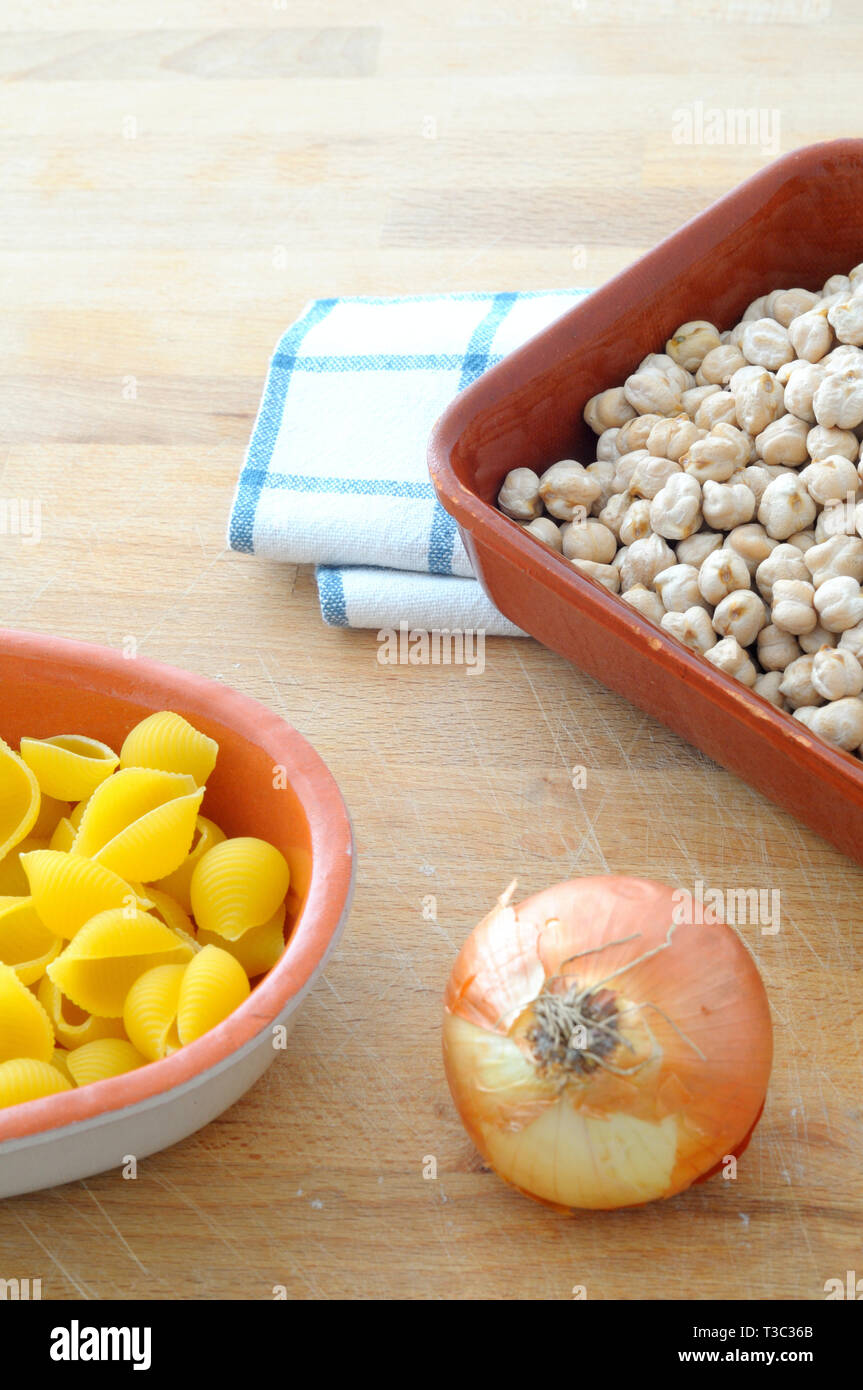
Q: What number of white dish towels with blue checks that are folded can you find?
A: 1